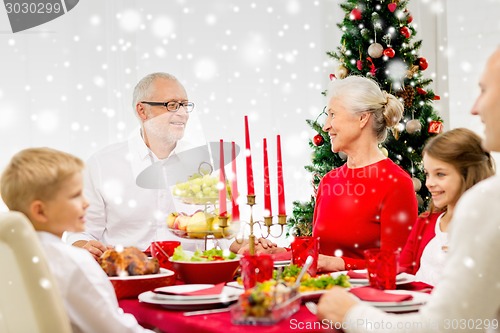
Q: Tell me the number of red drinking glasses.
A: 4